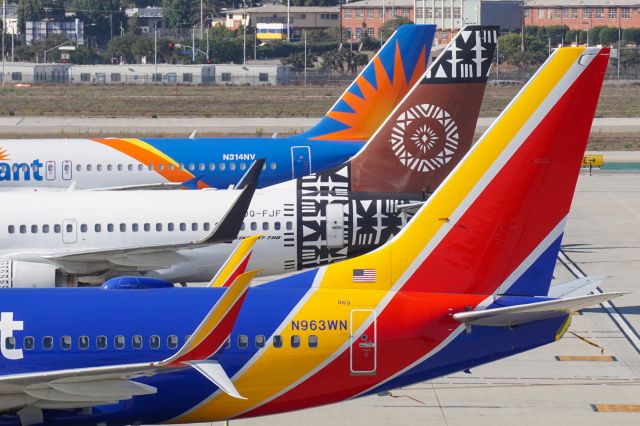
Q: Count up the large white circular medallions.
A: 1